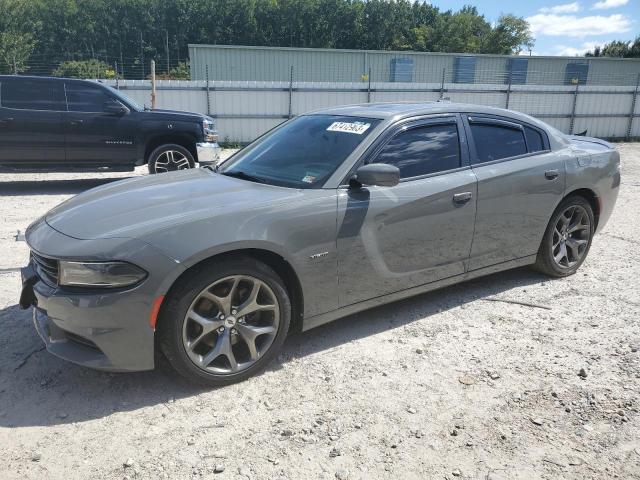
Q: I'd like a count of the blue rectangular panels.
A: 4